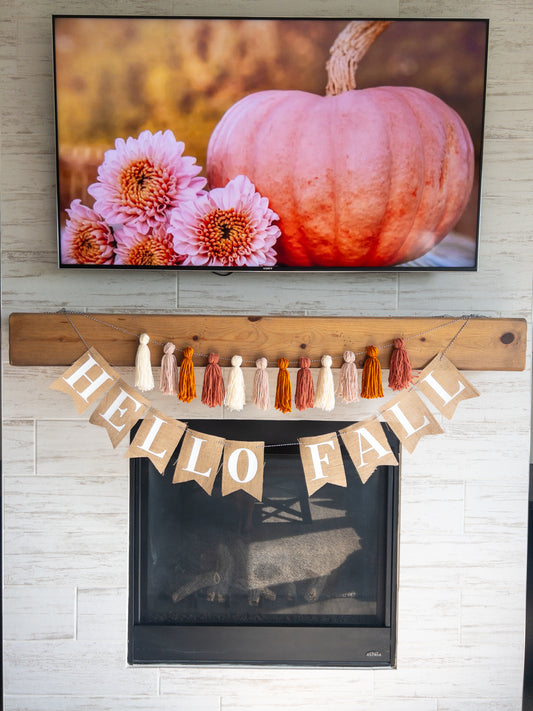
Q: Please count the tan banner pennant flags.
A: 9